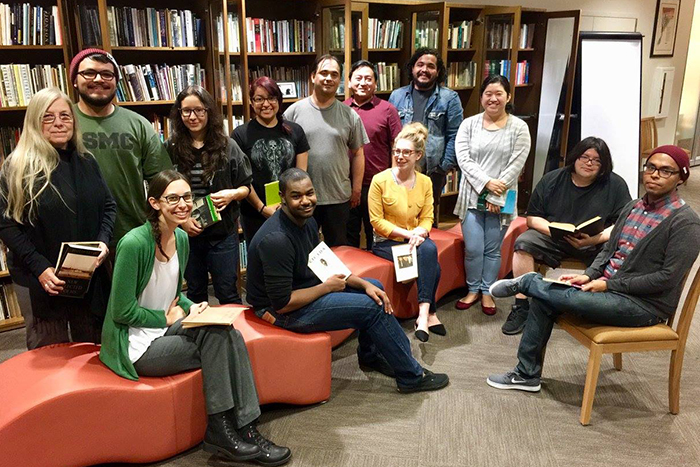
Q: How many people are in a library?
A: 13